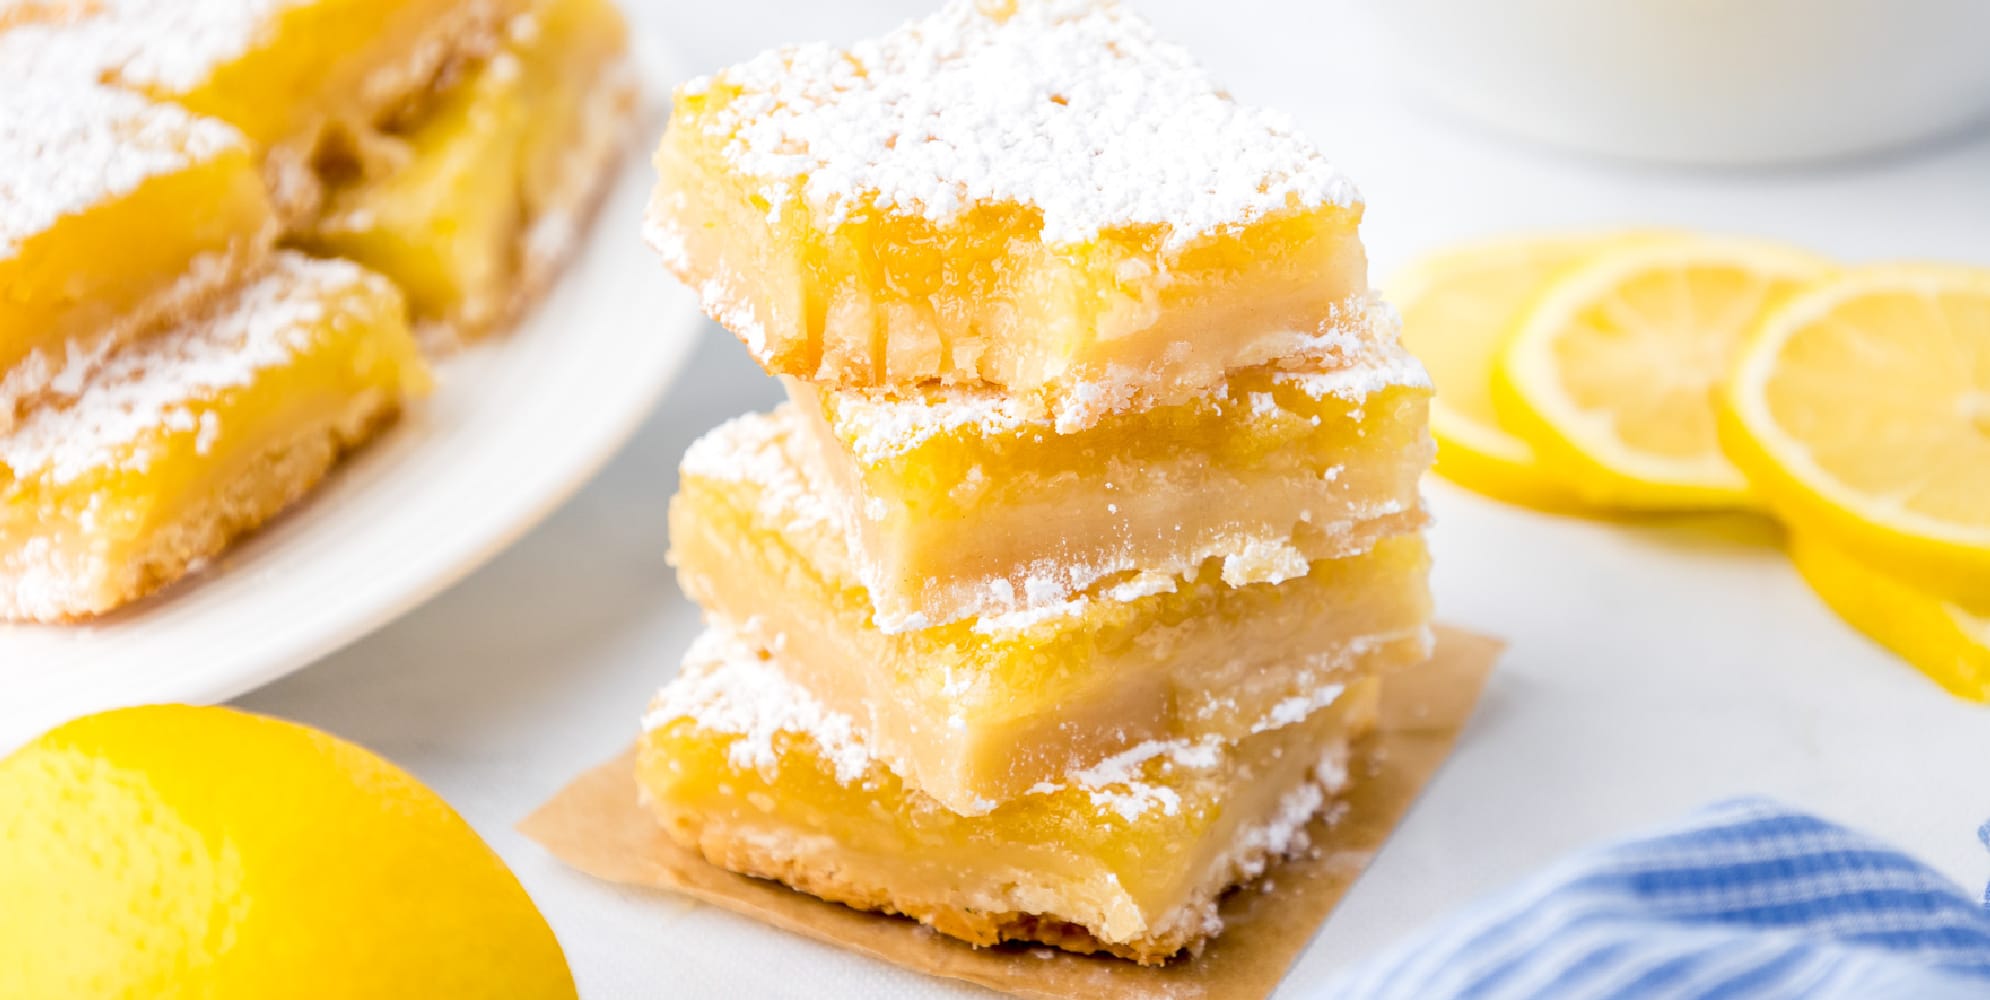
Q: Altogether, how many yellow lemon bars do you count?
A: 8